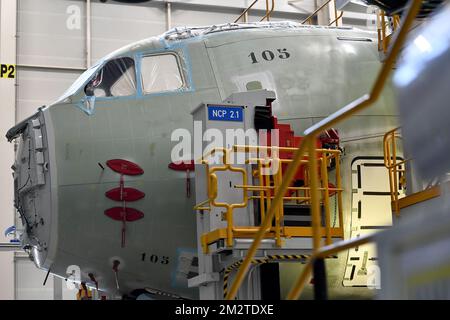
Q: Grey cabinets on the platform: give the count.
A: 1